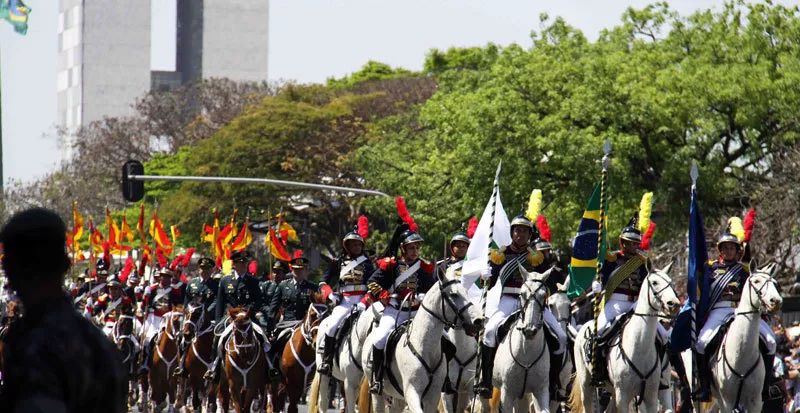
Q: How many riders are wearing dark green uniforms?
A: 4